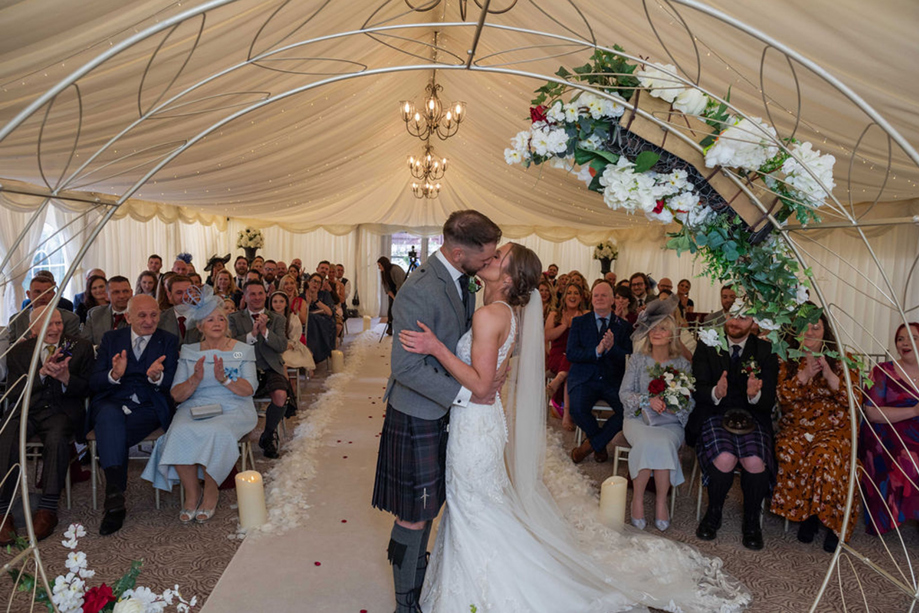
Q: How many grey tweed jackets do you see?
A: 5